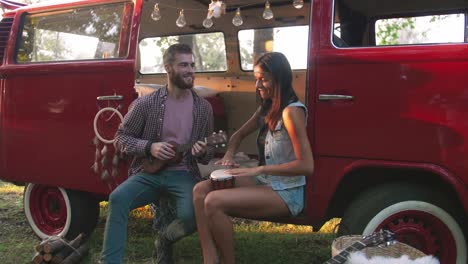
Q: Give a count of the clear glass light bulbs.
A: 6